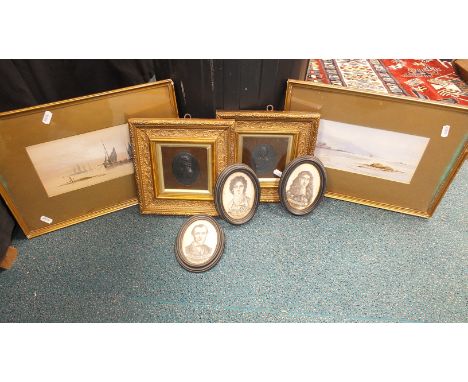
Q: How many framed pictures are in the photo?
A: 7